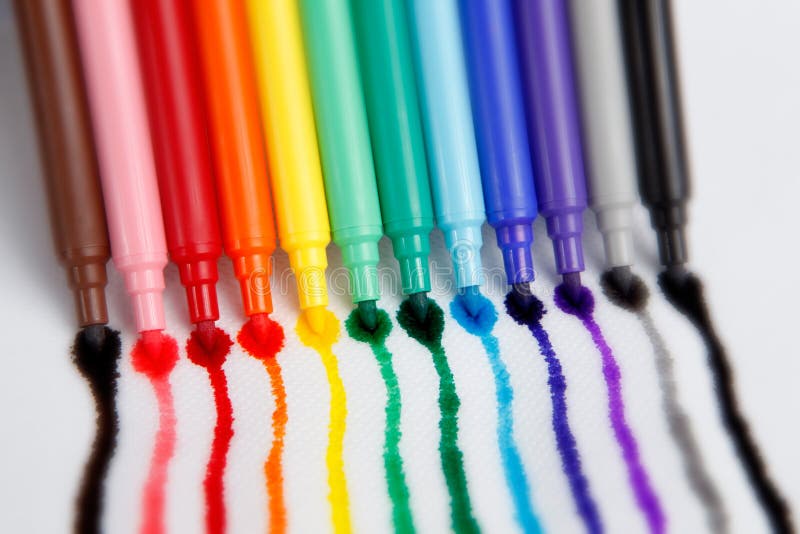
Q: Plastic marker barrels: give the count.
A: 12